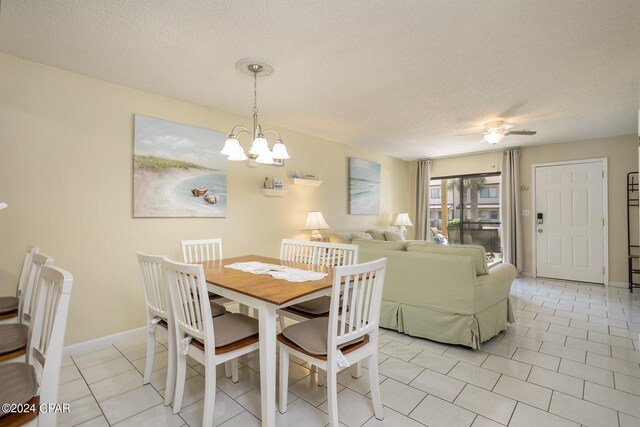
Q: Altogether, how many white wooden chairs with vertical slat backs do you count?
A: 9